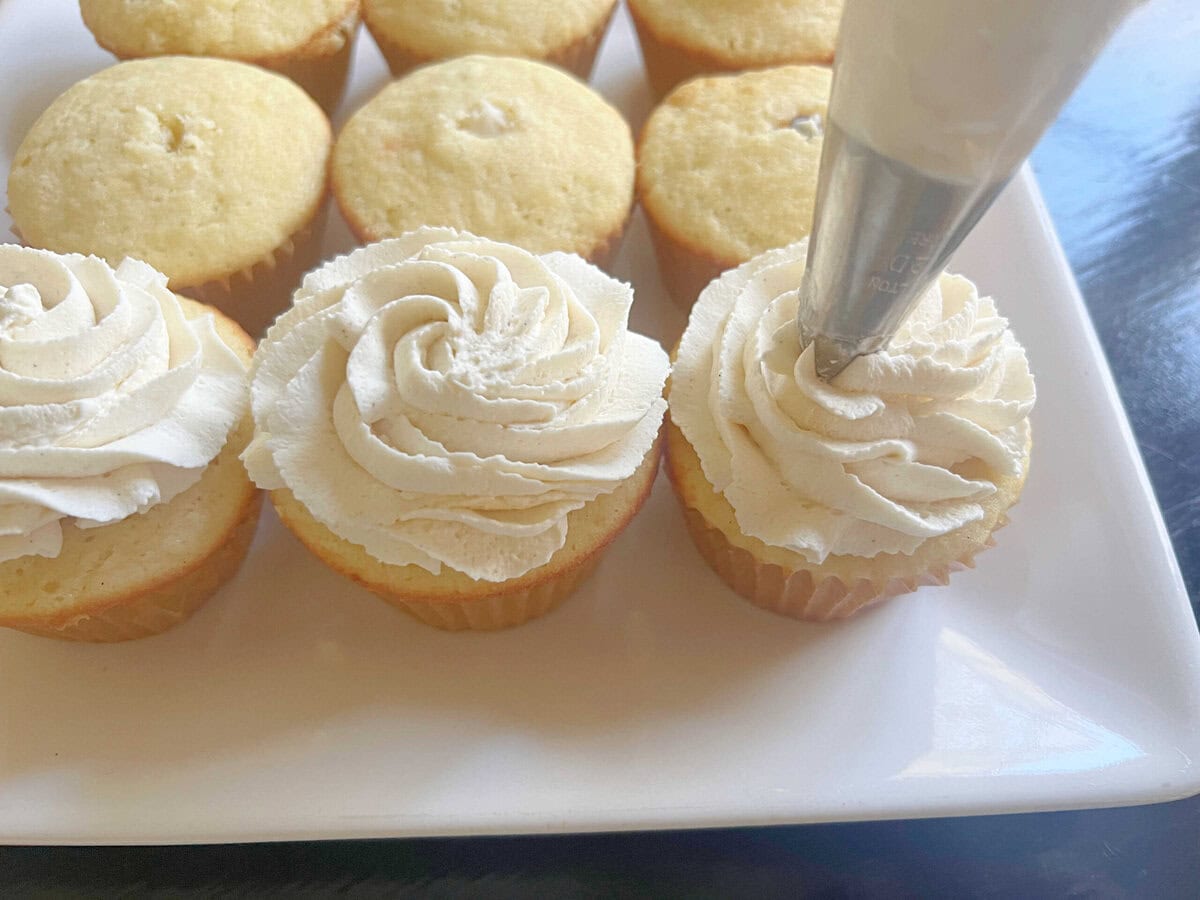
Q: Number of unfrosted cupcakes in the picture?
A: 6